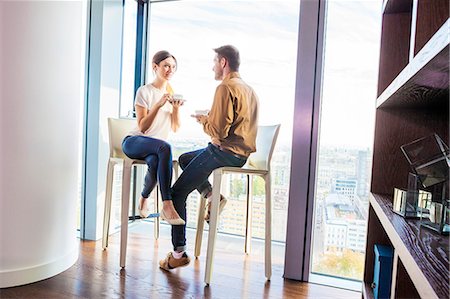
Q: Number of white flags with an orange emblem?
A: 0